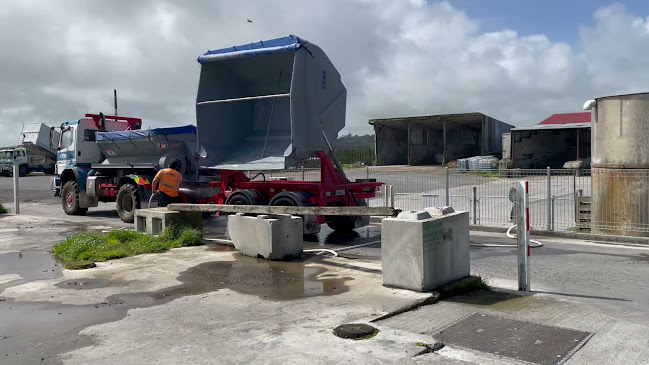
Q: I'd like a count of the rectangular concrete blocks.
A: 3